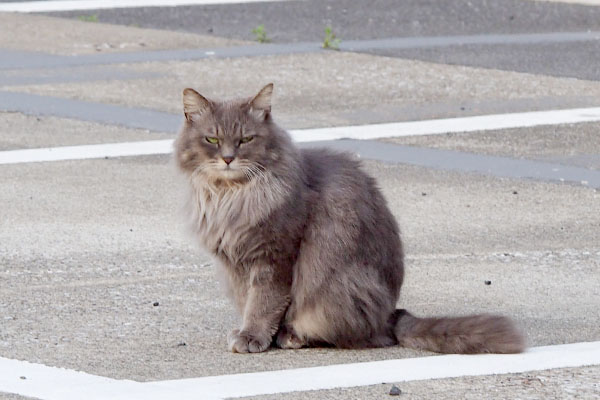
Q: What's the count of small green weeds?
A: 3